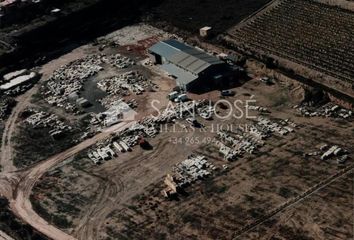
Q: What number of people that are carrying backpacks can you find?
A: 0